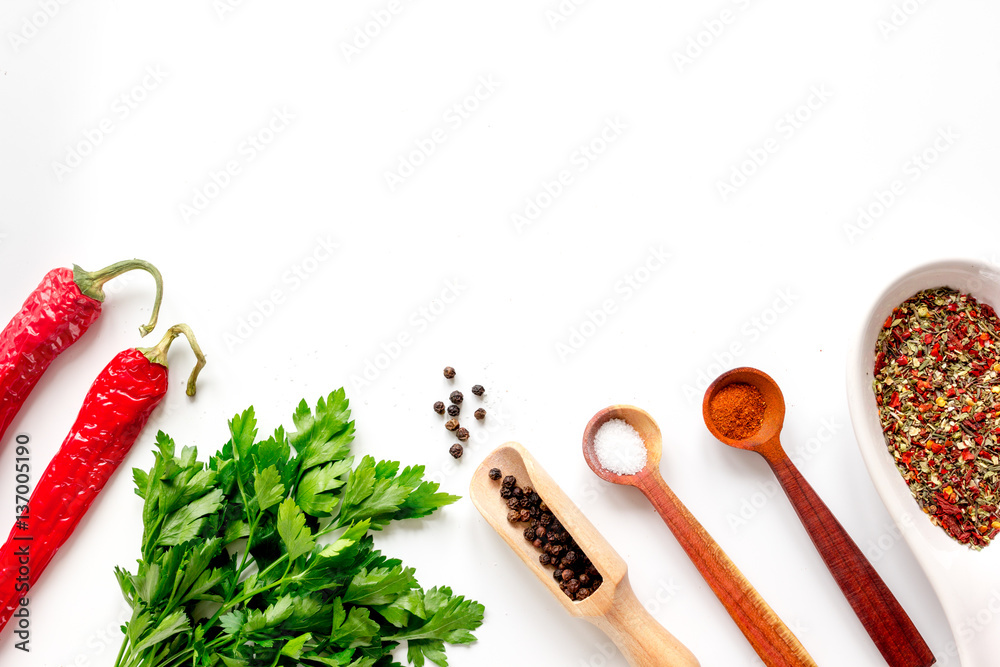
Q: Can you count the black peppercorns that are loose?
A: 9